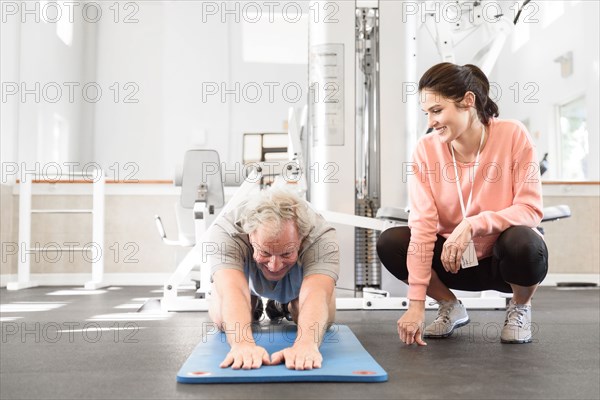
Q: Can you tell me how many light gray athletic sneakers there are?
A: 2